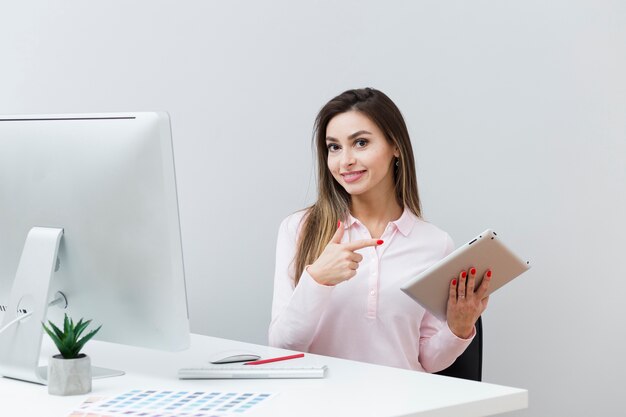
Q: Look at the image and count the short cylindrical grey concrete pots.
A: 1